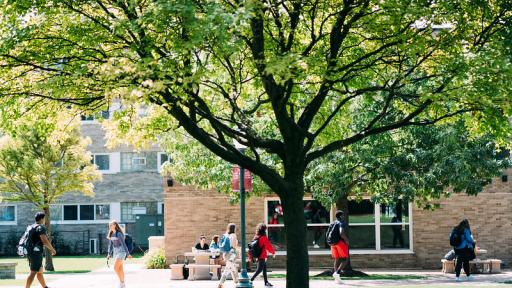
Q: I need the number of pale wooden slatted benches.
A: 0